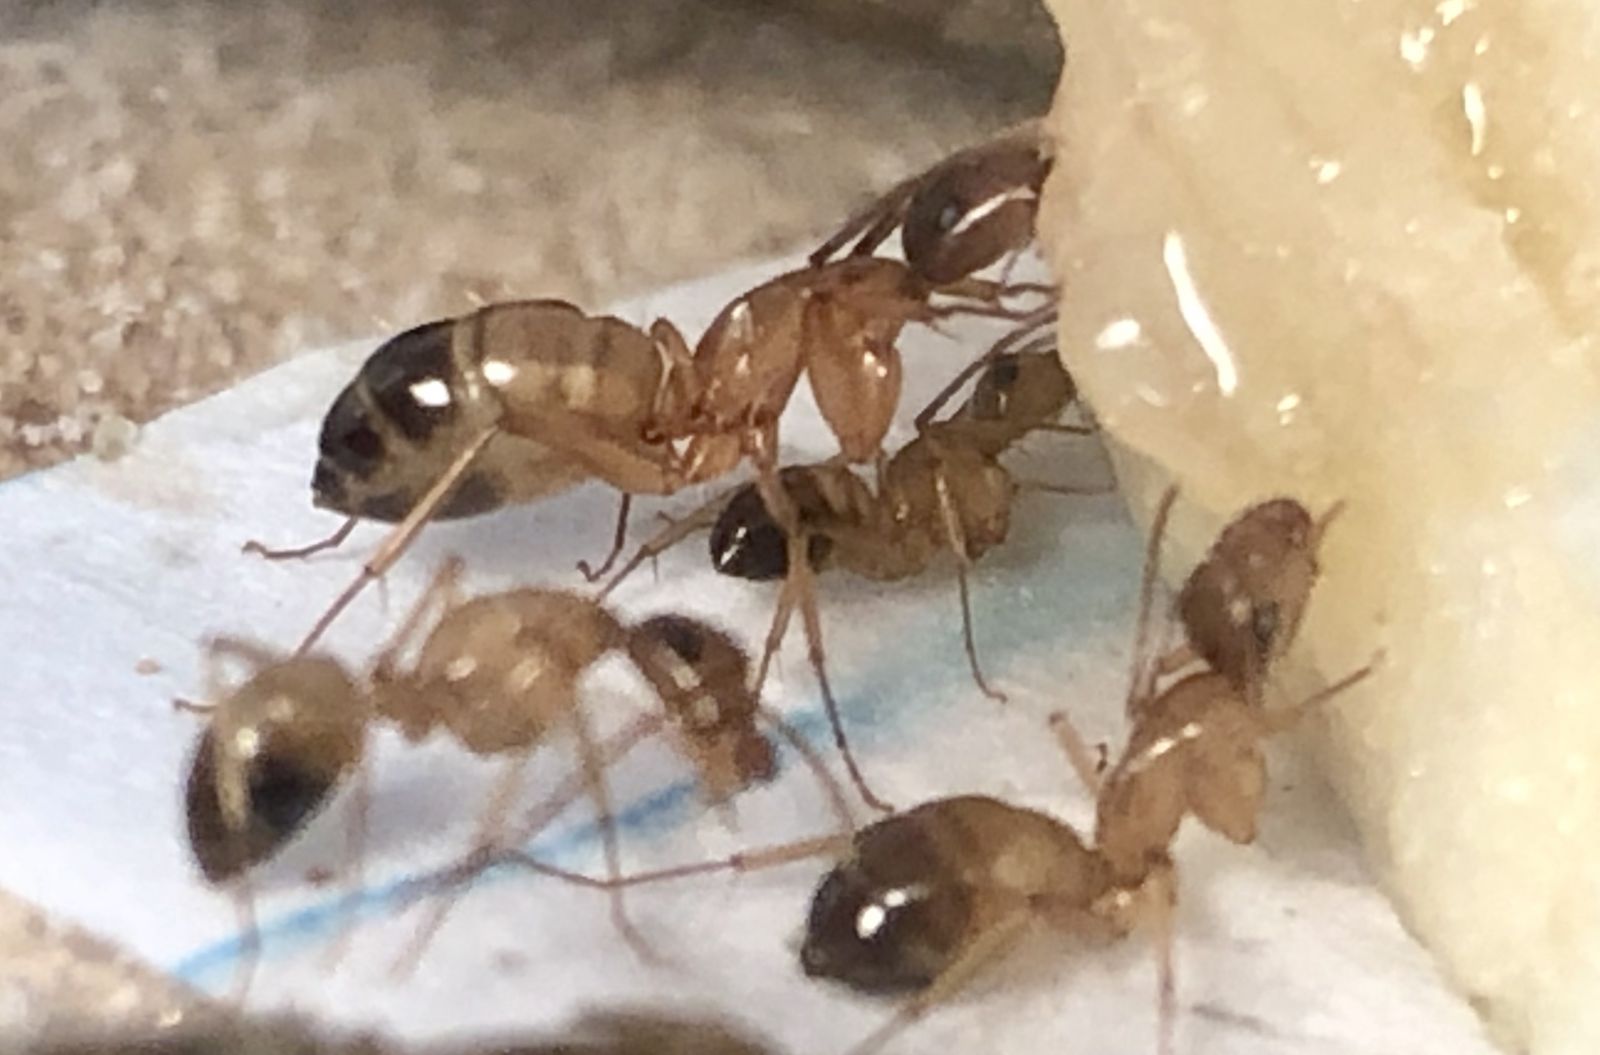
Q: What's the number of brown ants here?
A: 4